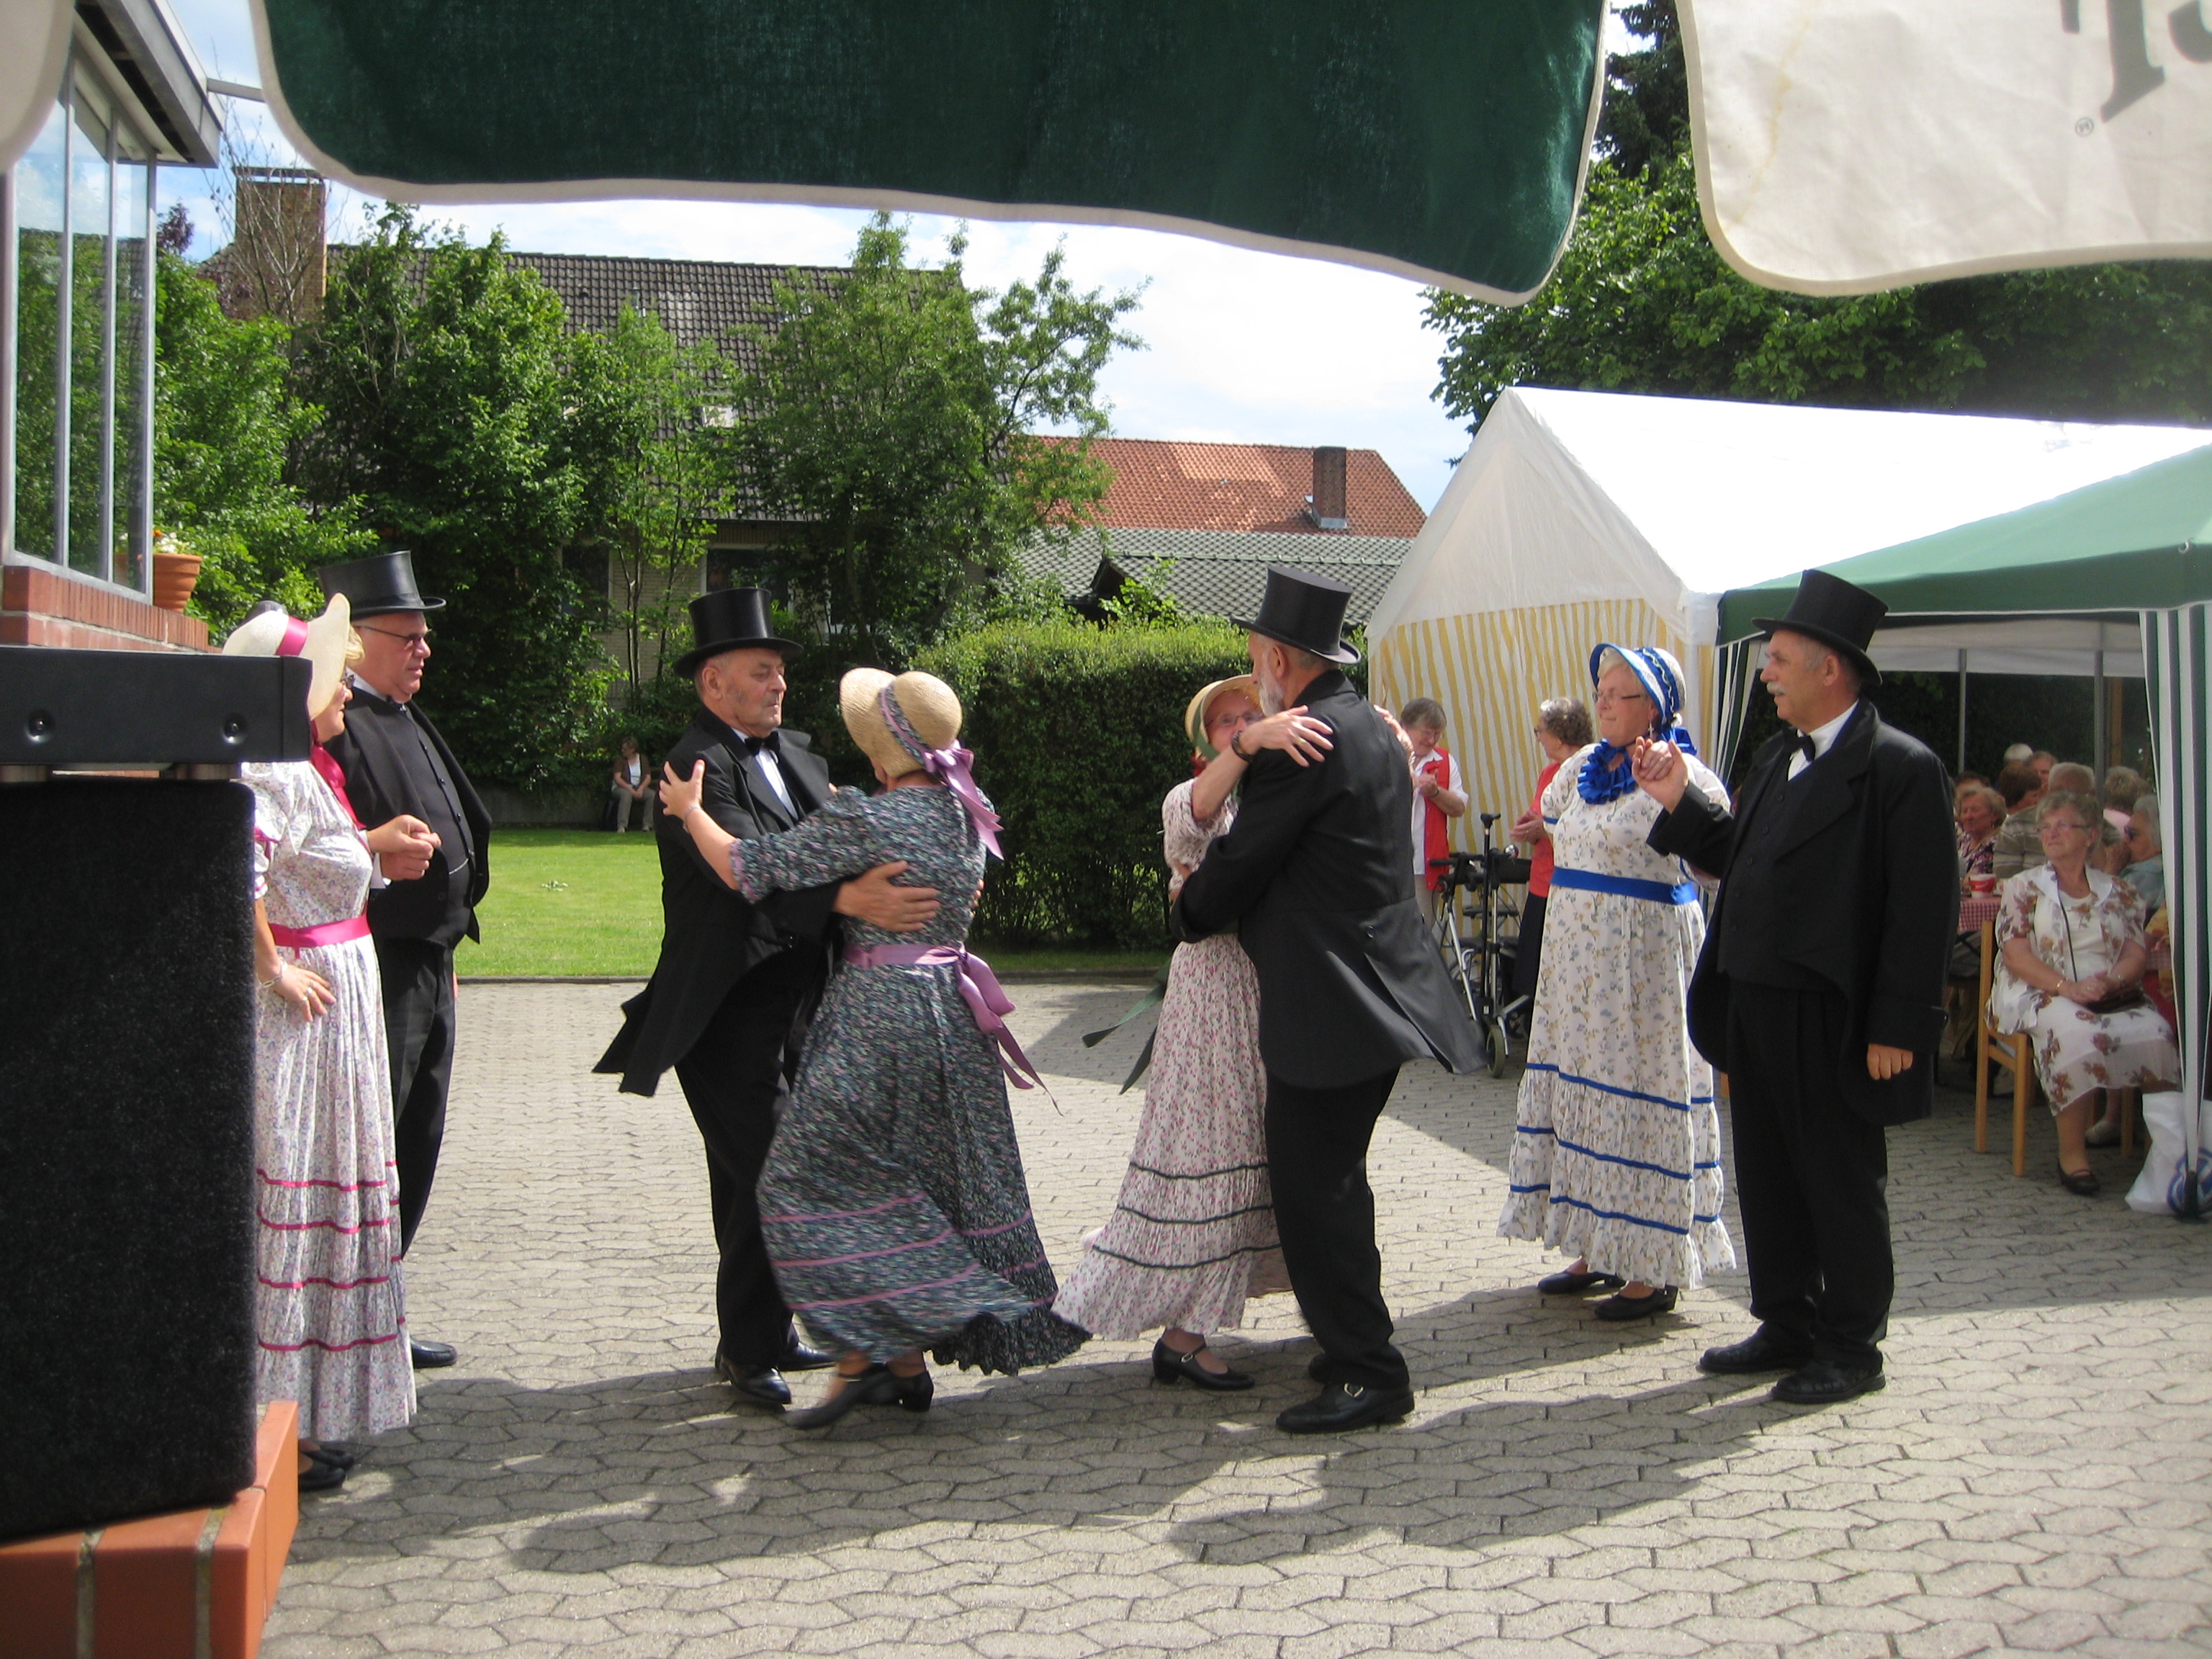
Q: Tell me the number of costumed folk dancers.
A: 8